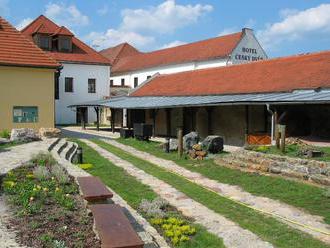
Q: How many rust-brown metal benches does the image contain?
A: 2